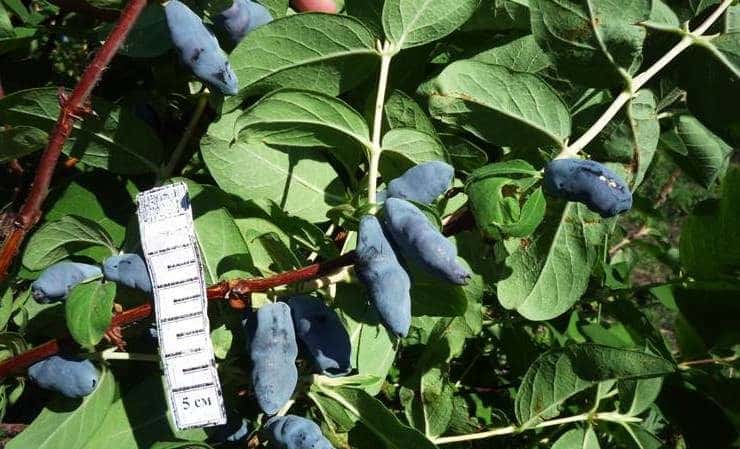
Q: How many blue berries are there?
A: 12